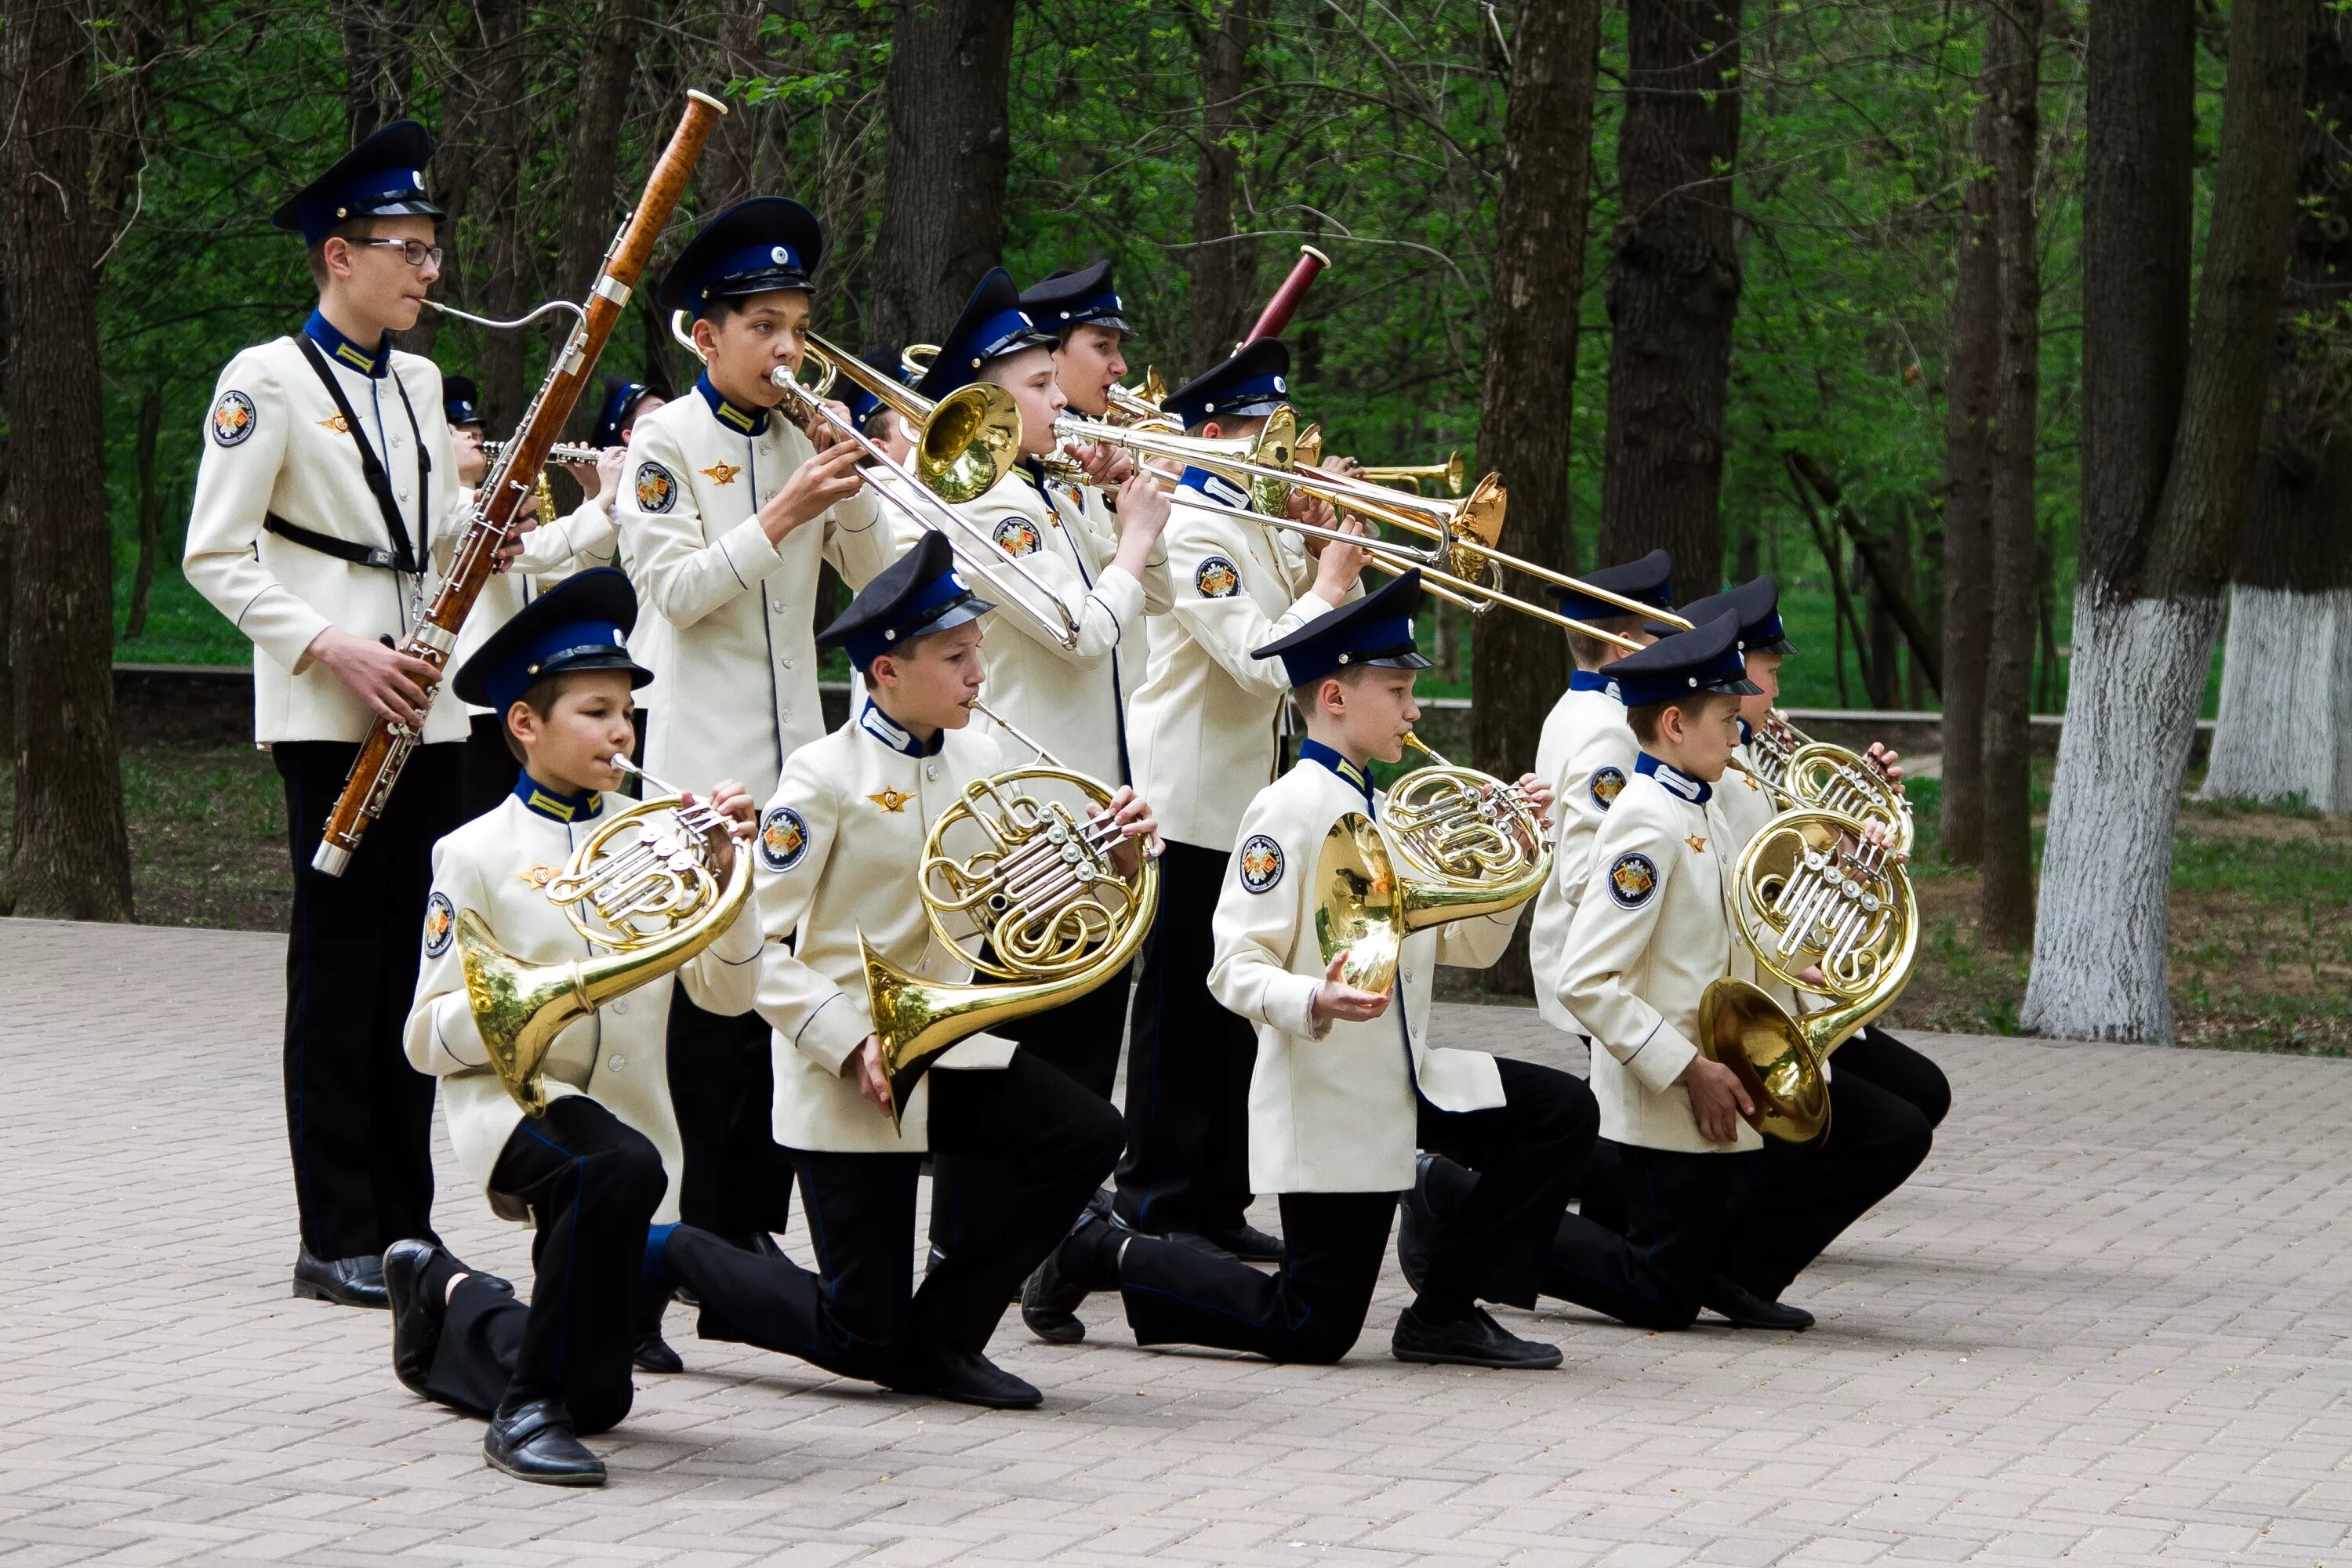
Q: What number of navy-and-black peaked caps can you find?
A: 14